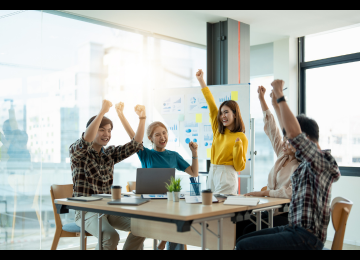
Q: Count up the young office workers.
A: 5